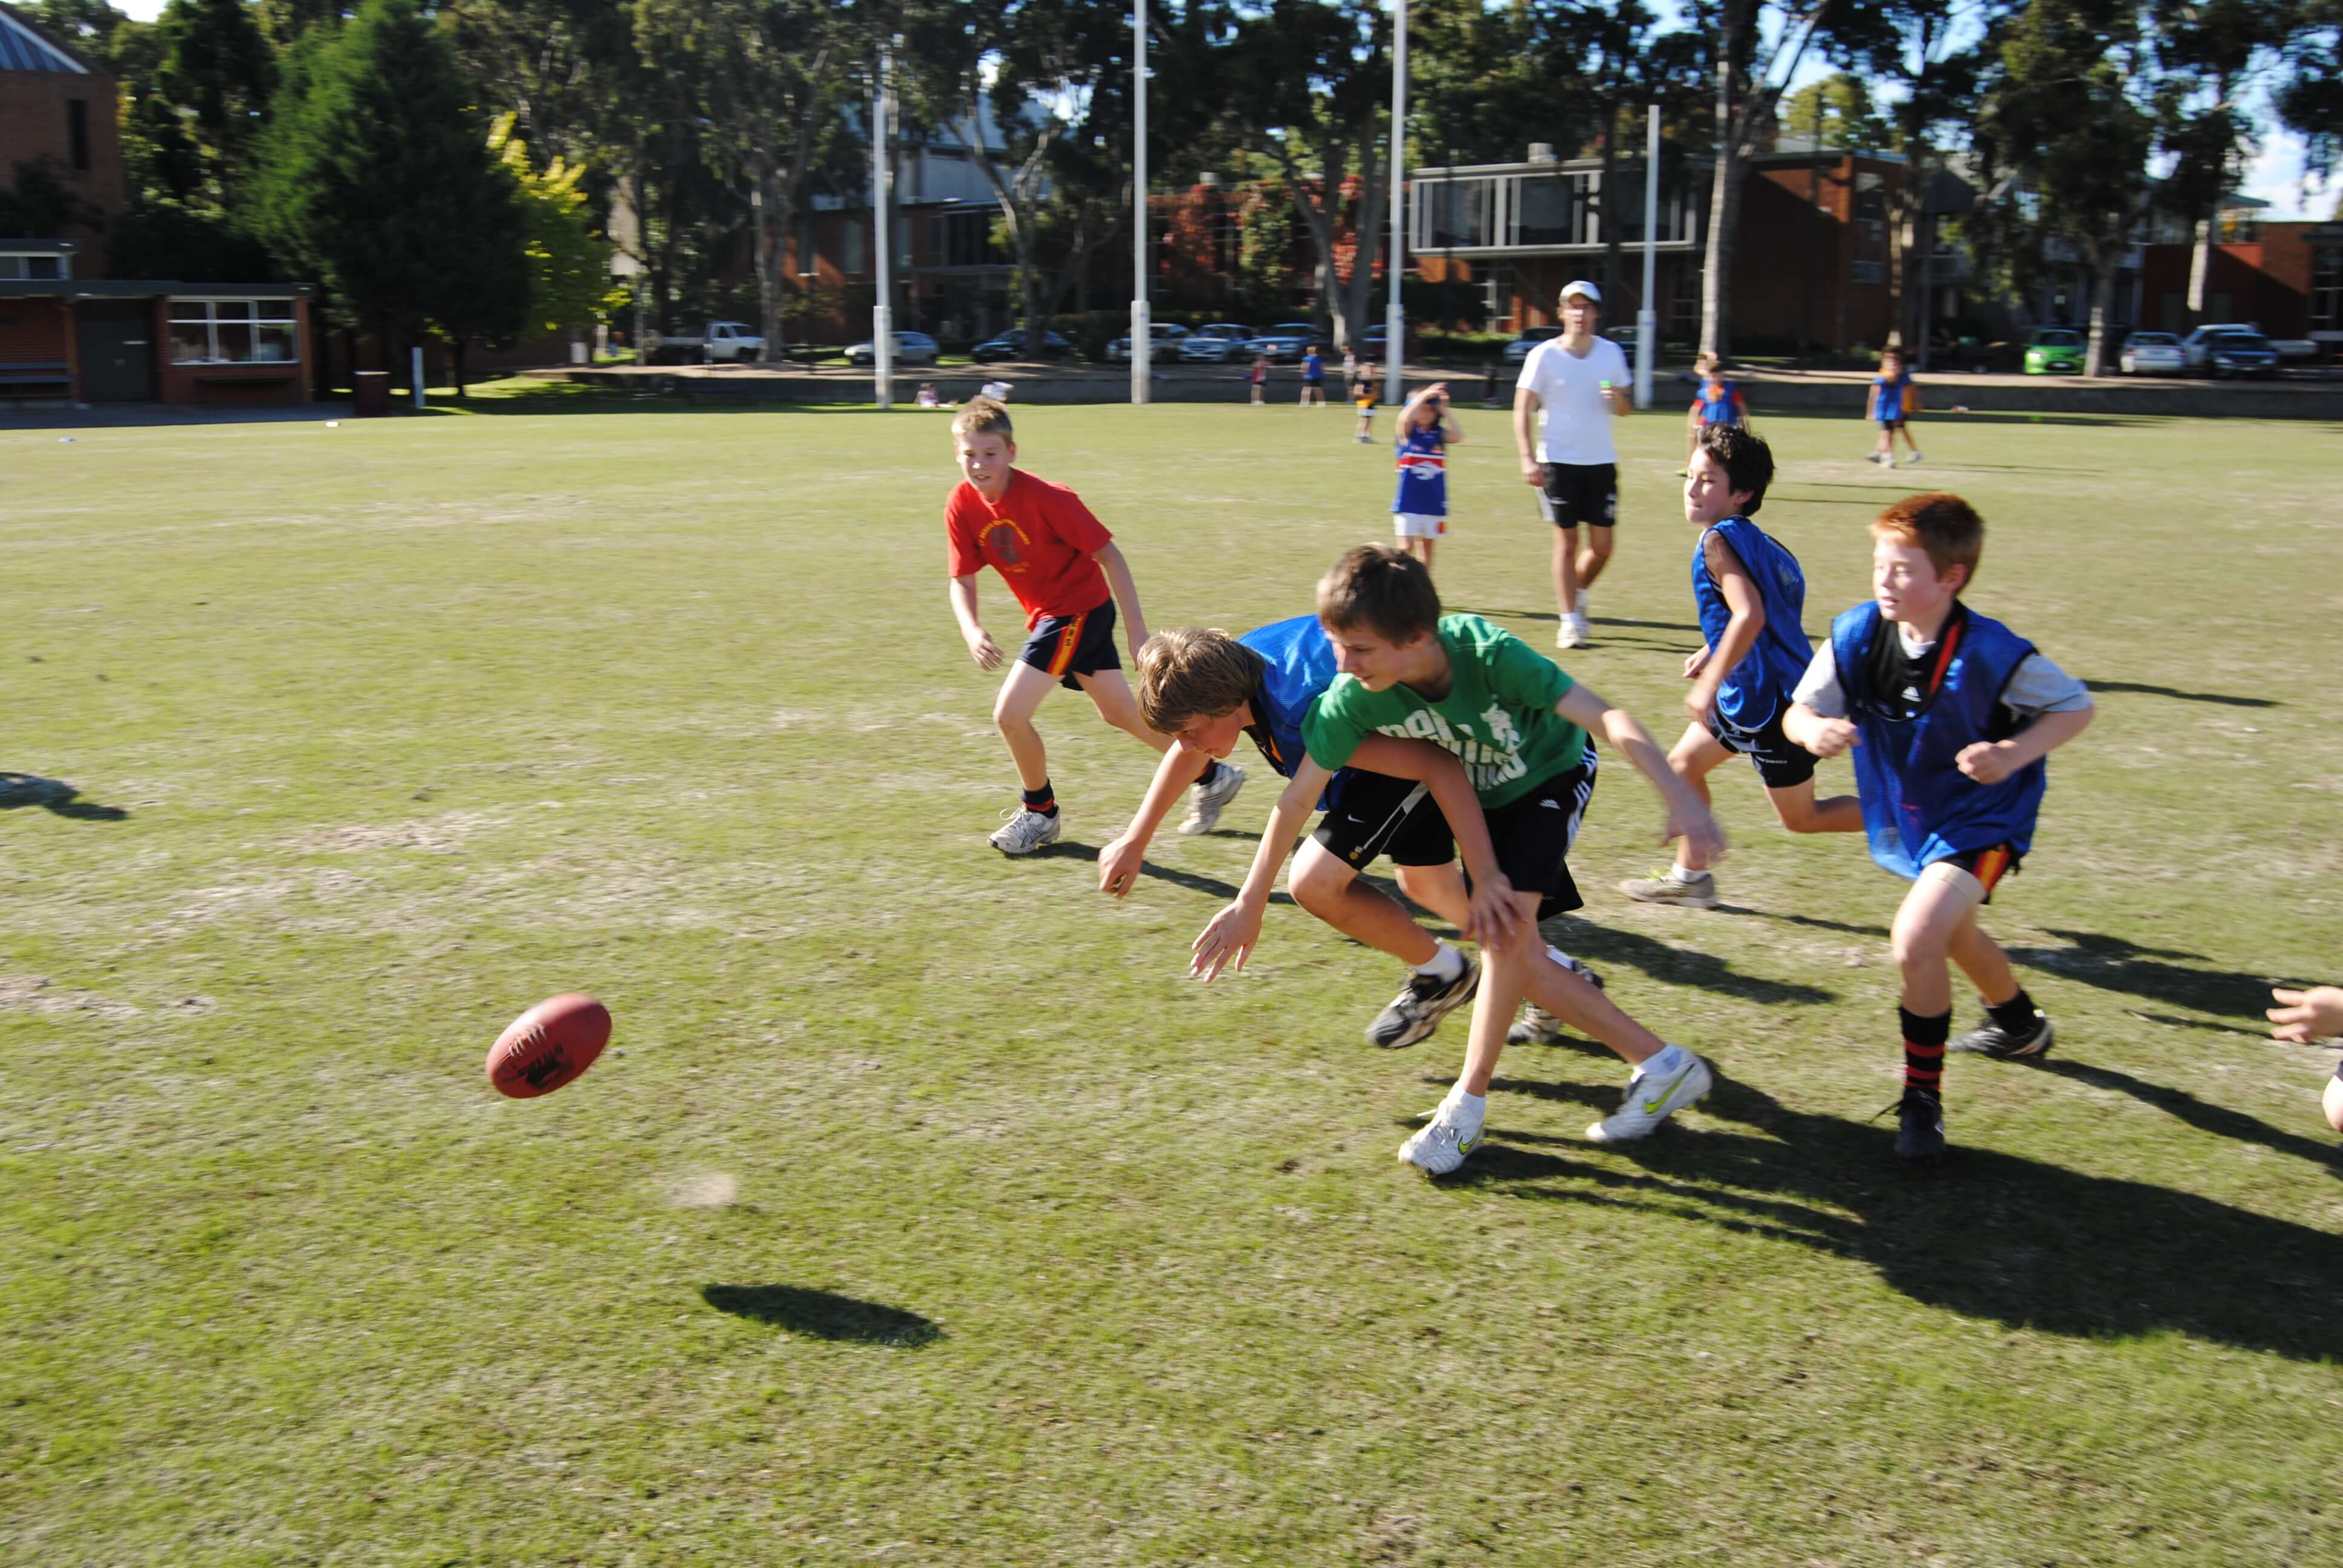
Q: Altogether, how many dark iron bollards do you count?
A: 0